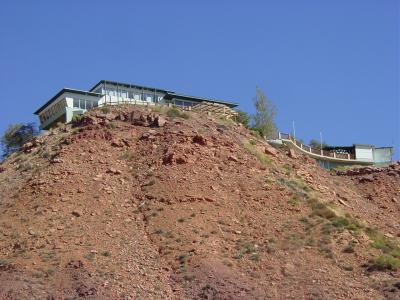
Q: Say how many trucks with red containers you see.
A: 0